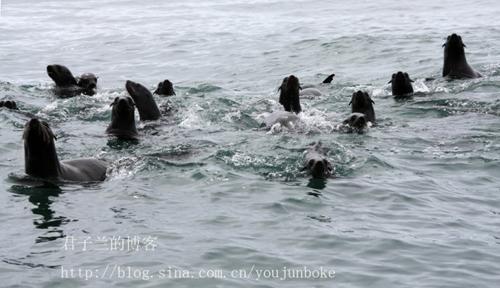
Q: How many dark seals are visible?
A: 13